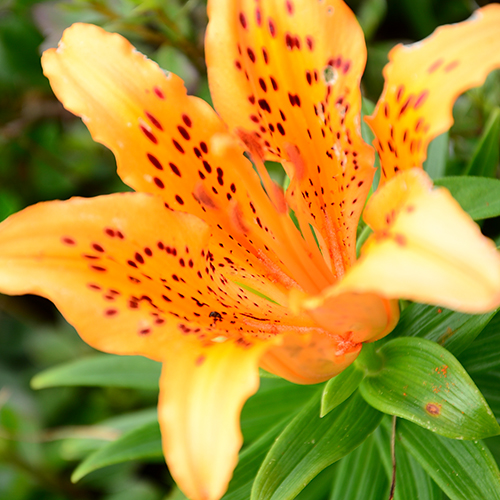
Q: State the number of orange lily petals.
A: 6